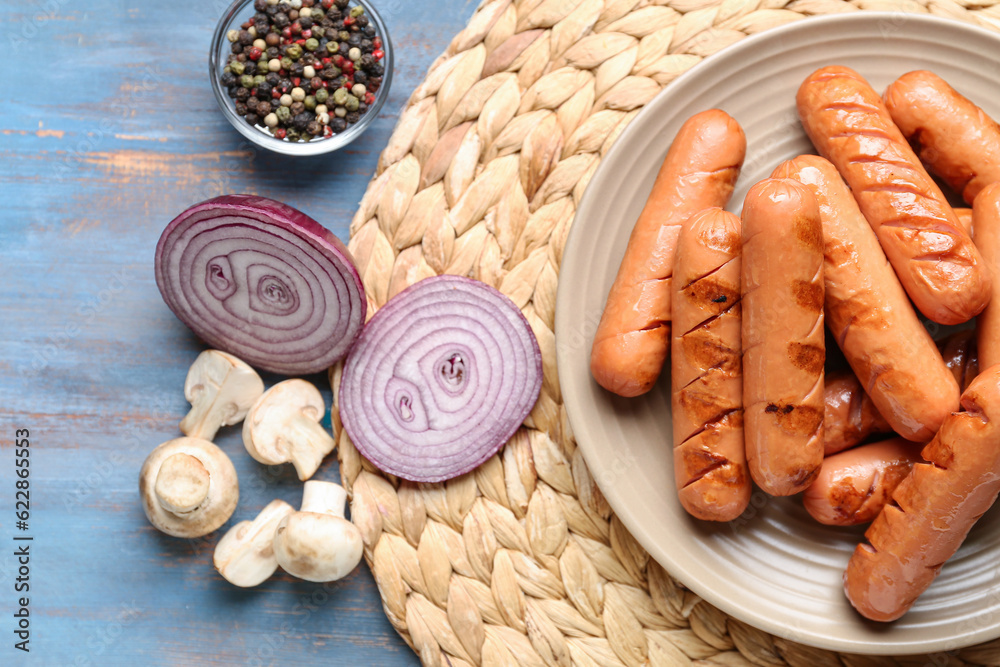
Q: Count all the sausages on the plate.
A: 11